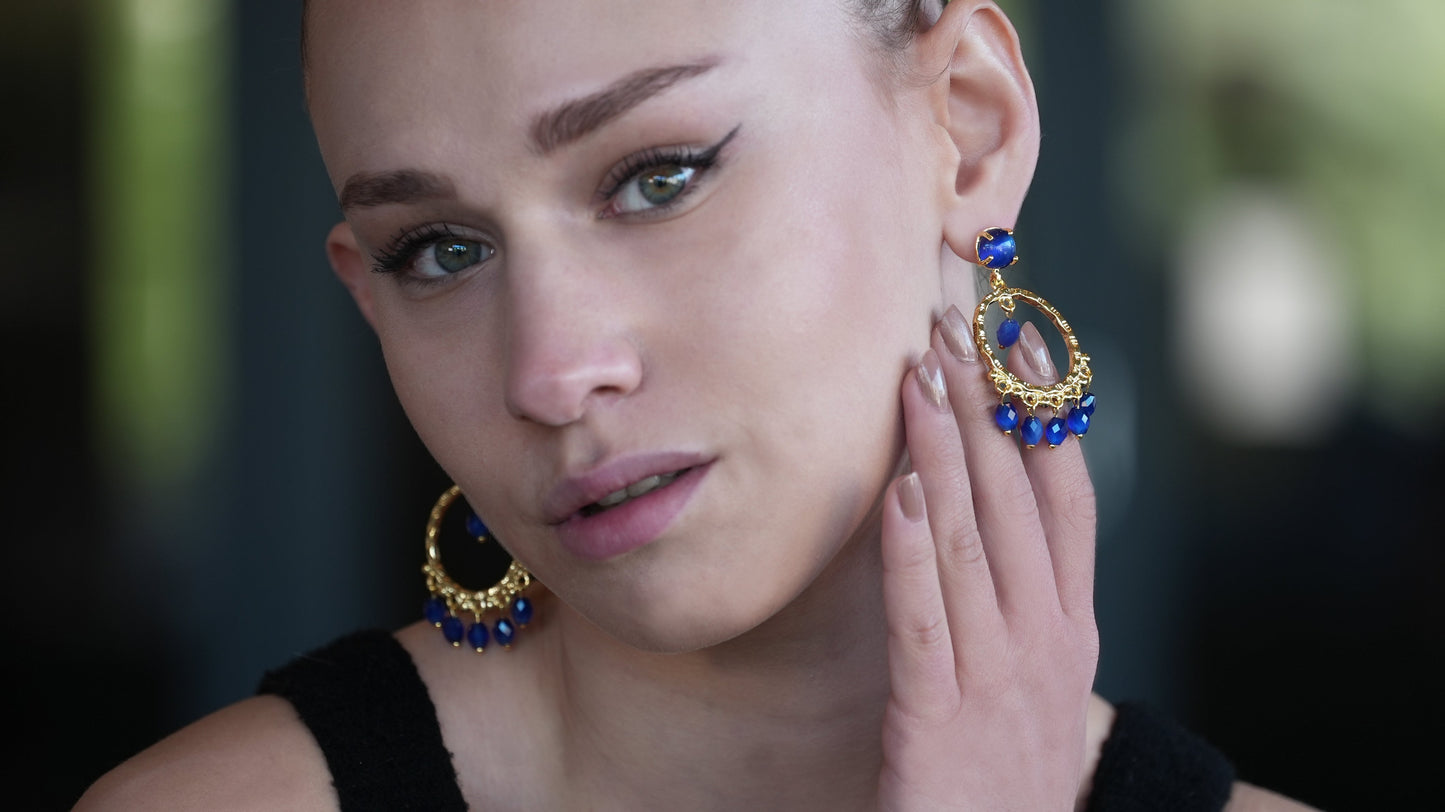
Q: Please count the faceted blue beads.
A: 12